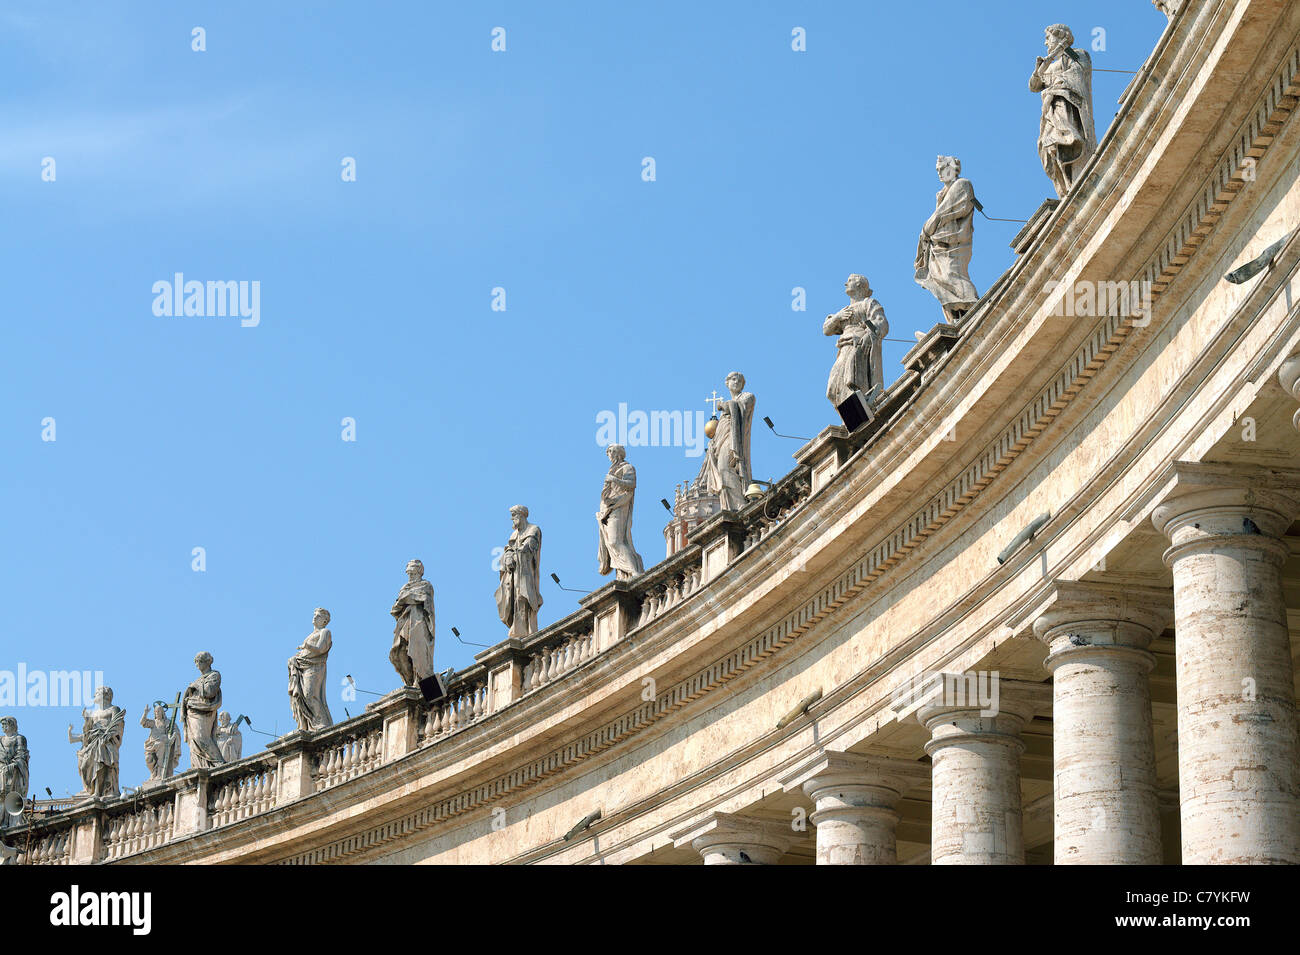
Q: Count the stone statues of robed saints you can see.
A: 14